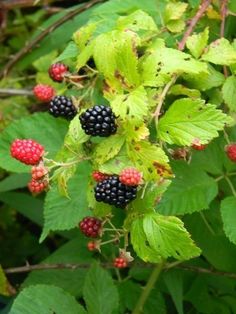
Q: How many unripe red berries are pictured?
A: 12